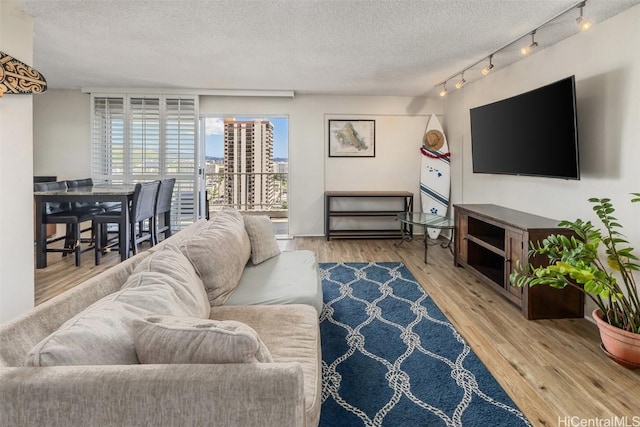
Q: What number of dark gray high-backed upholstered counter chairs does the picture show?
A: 4